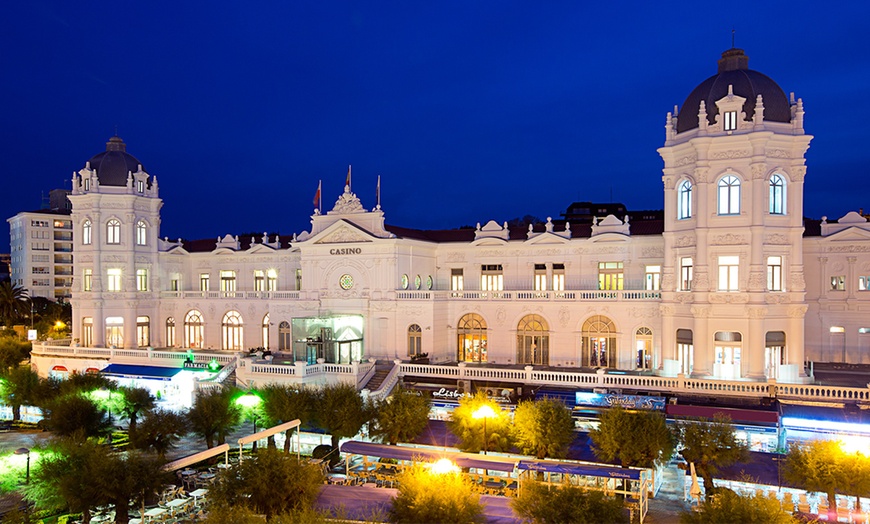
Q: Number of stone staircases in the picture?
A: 2